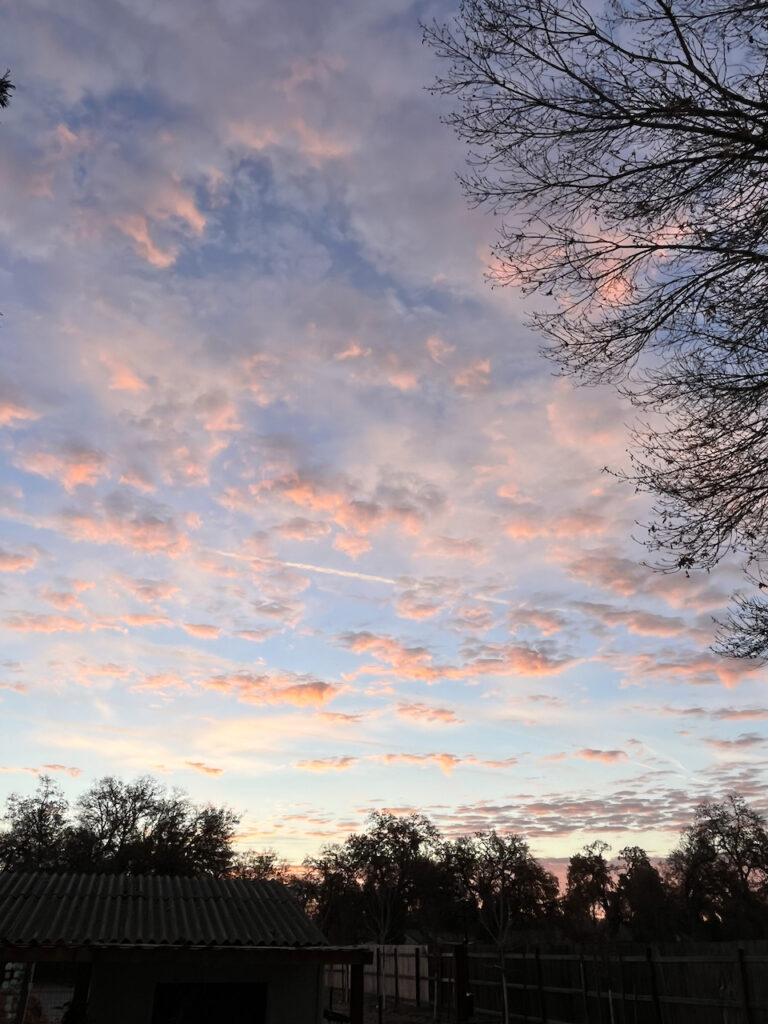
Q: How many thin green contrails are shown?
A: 0